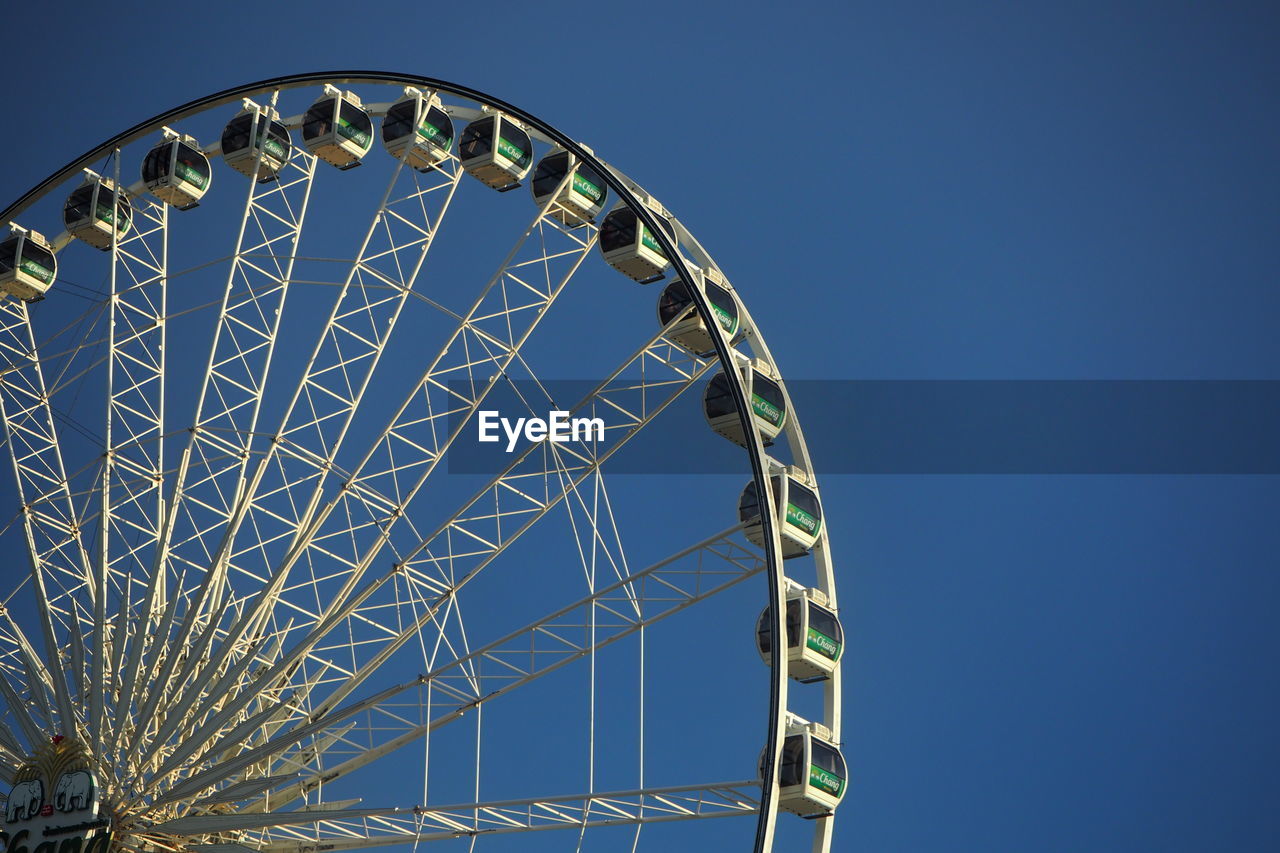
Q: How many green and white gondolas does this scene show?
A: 14